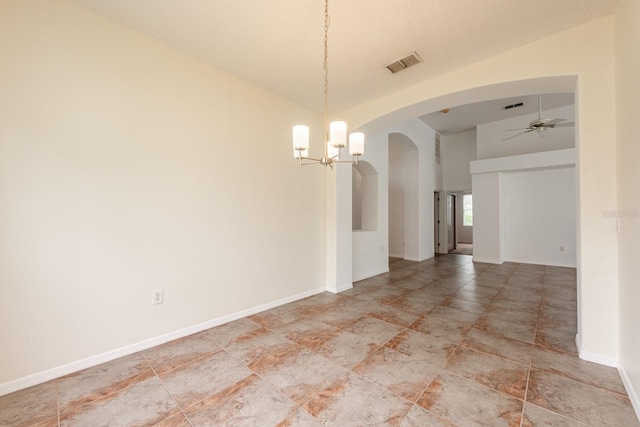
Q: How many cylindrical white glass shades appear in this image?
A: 5